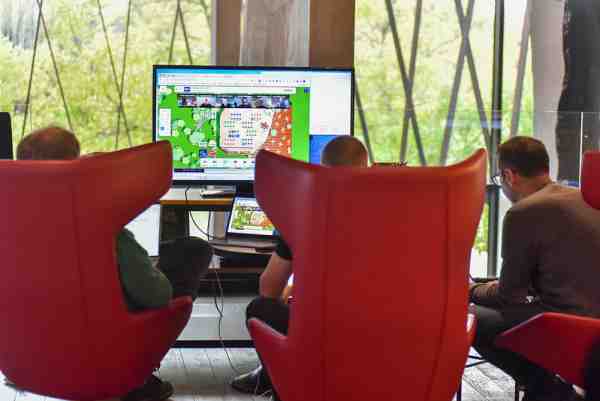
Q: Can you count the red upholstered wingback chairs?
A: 3